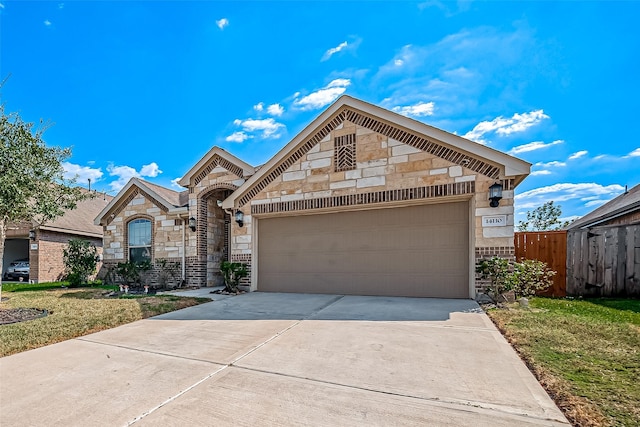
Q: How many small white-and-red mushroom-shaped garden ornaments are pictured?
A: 3